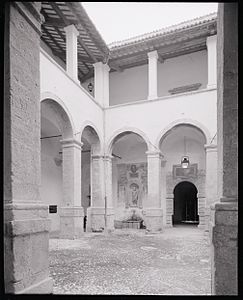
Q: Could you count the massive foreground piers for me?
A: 2